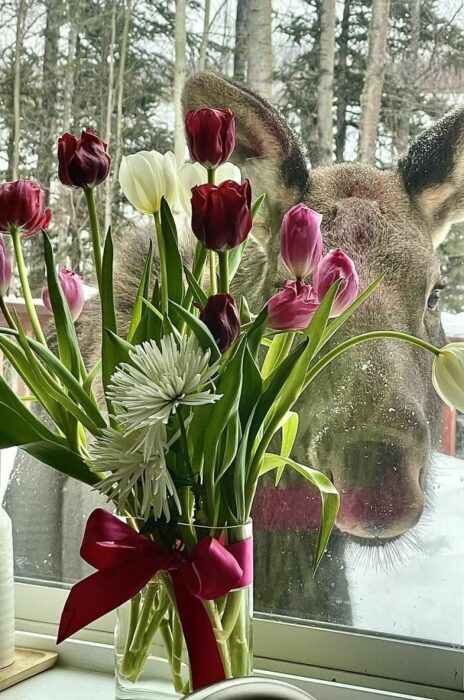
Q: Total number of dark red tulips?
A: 5